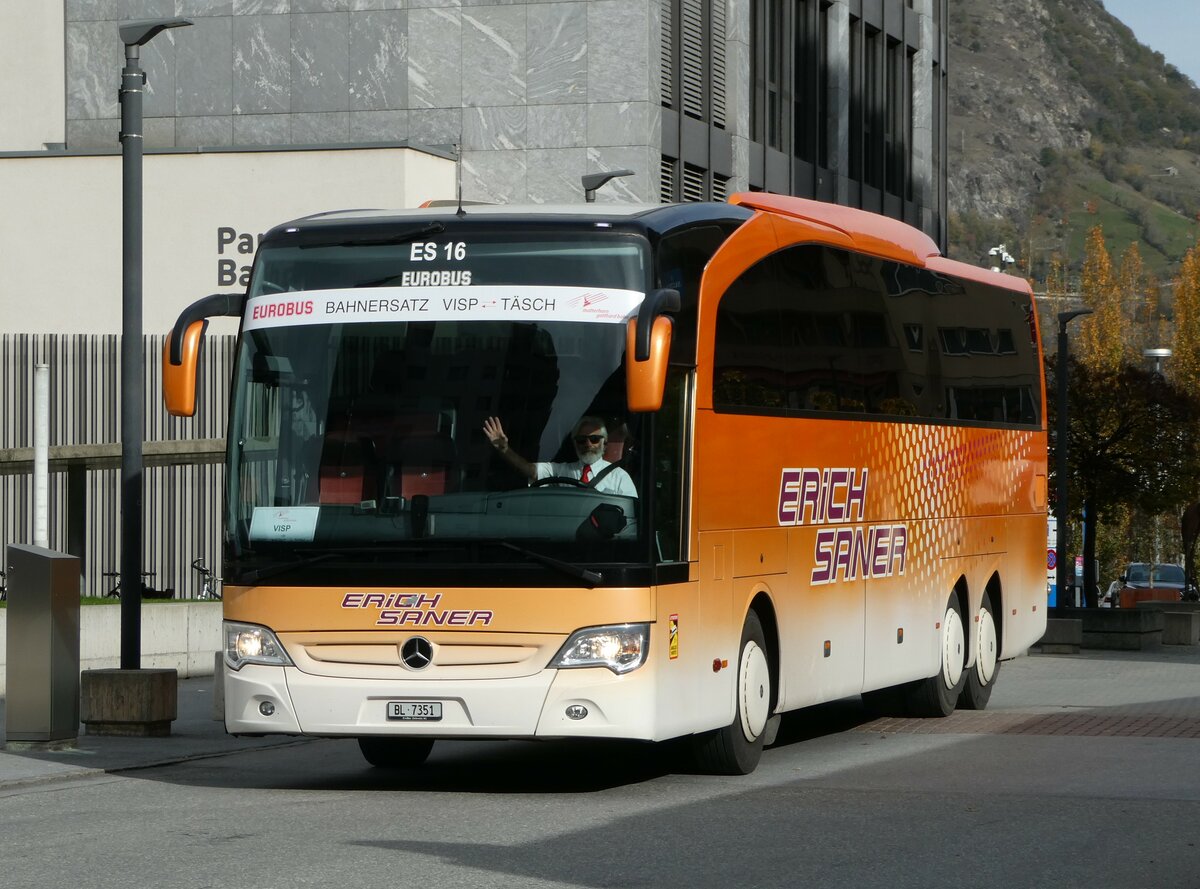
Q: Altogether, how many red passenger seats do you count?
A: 2